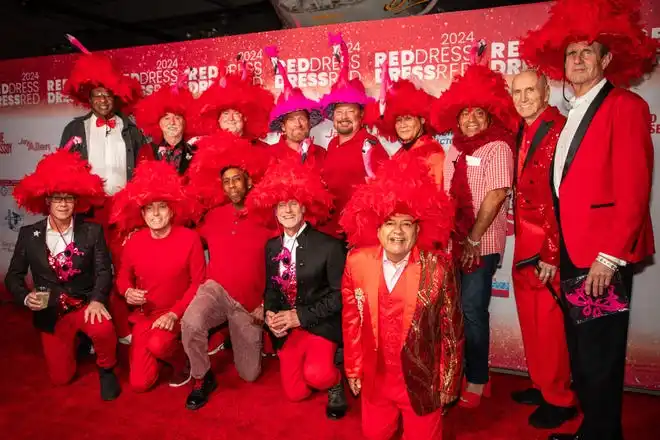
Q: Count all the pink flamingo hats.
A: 2